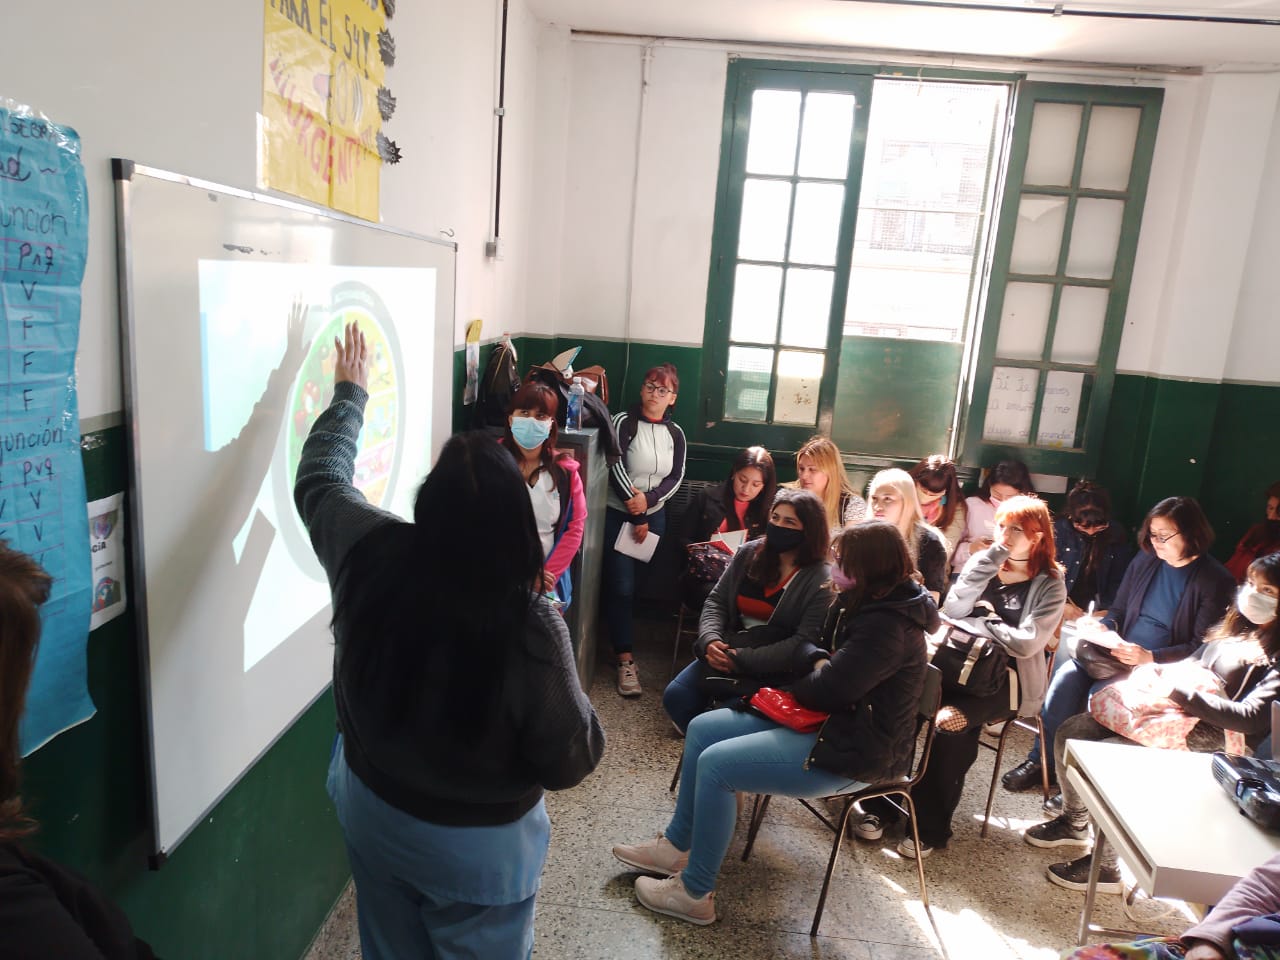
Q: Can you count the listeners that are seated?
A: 12